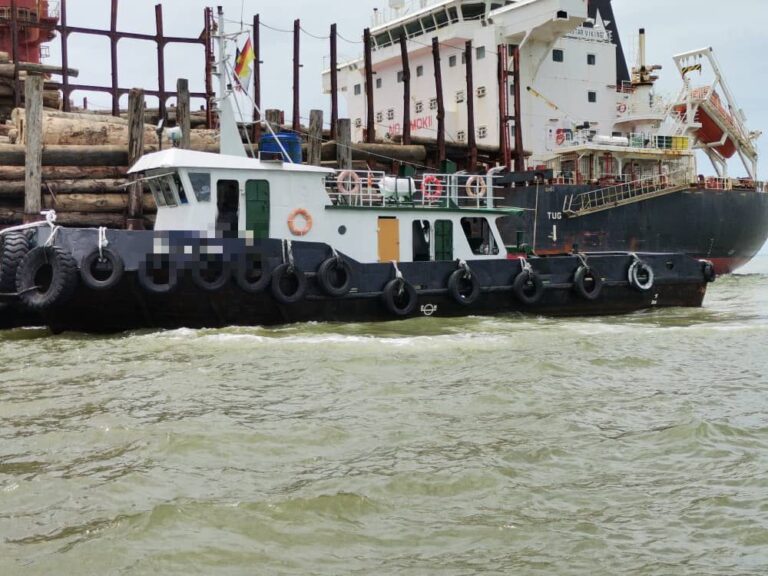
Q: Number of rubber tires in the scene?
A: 14